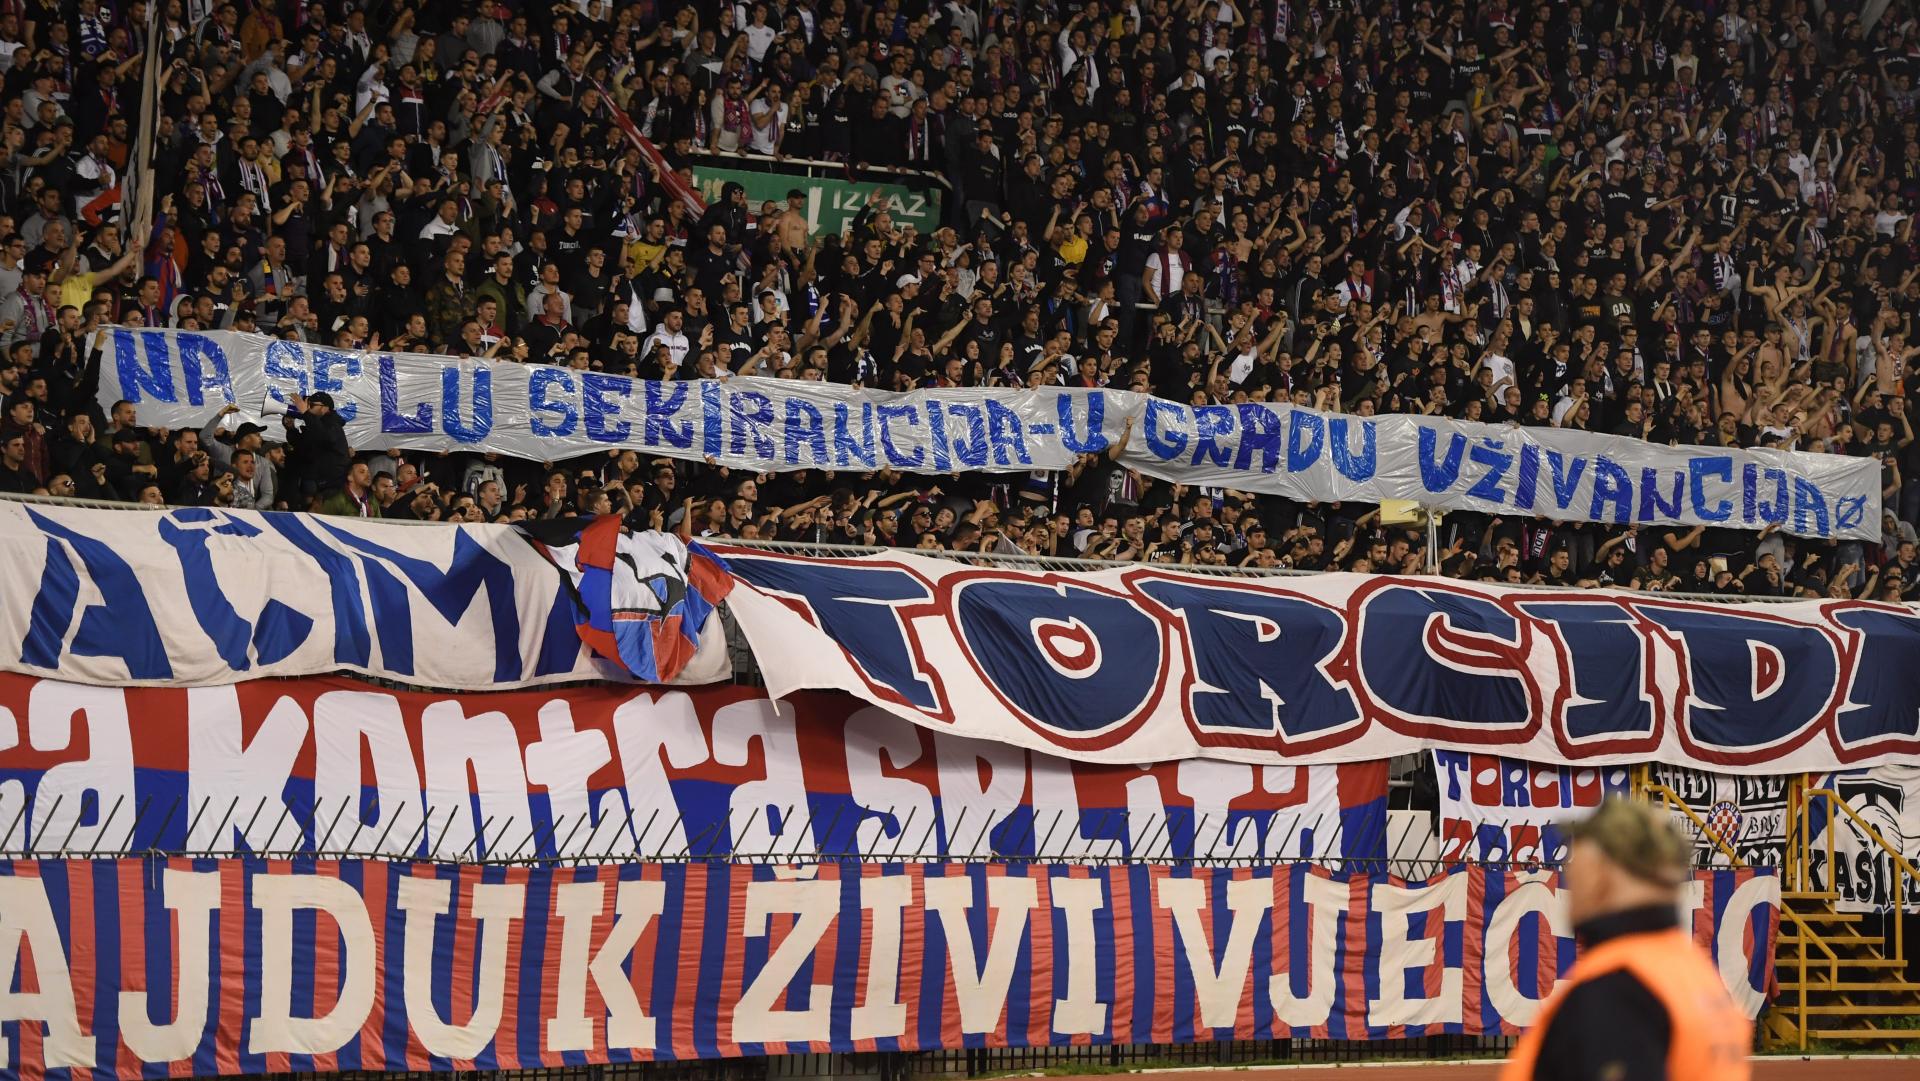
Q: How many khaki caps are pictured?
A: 1